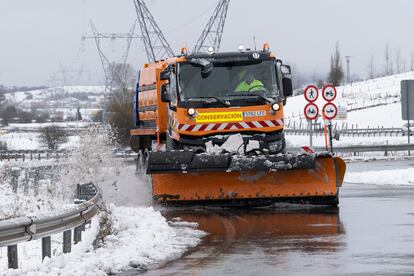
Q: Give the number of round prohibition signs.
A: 4